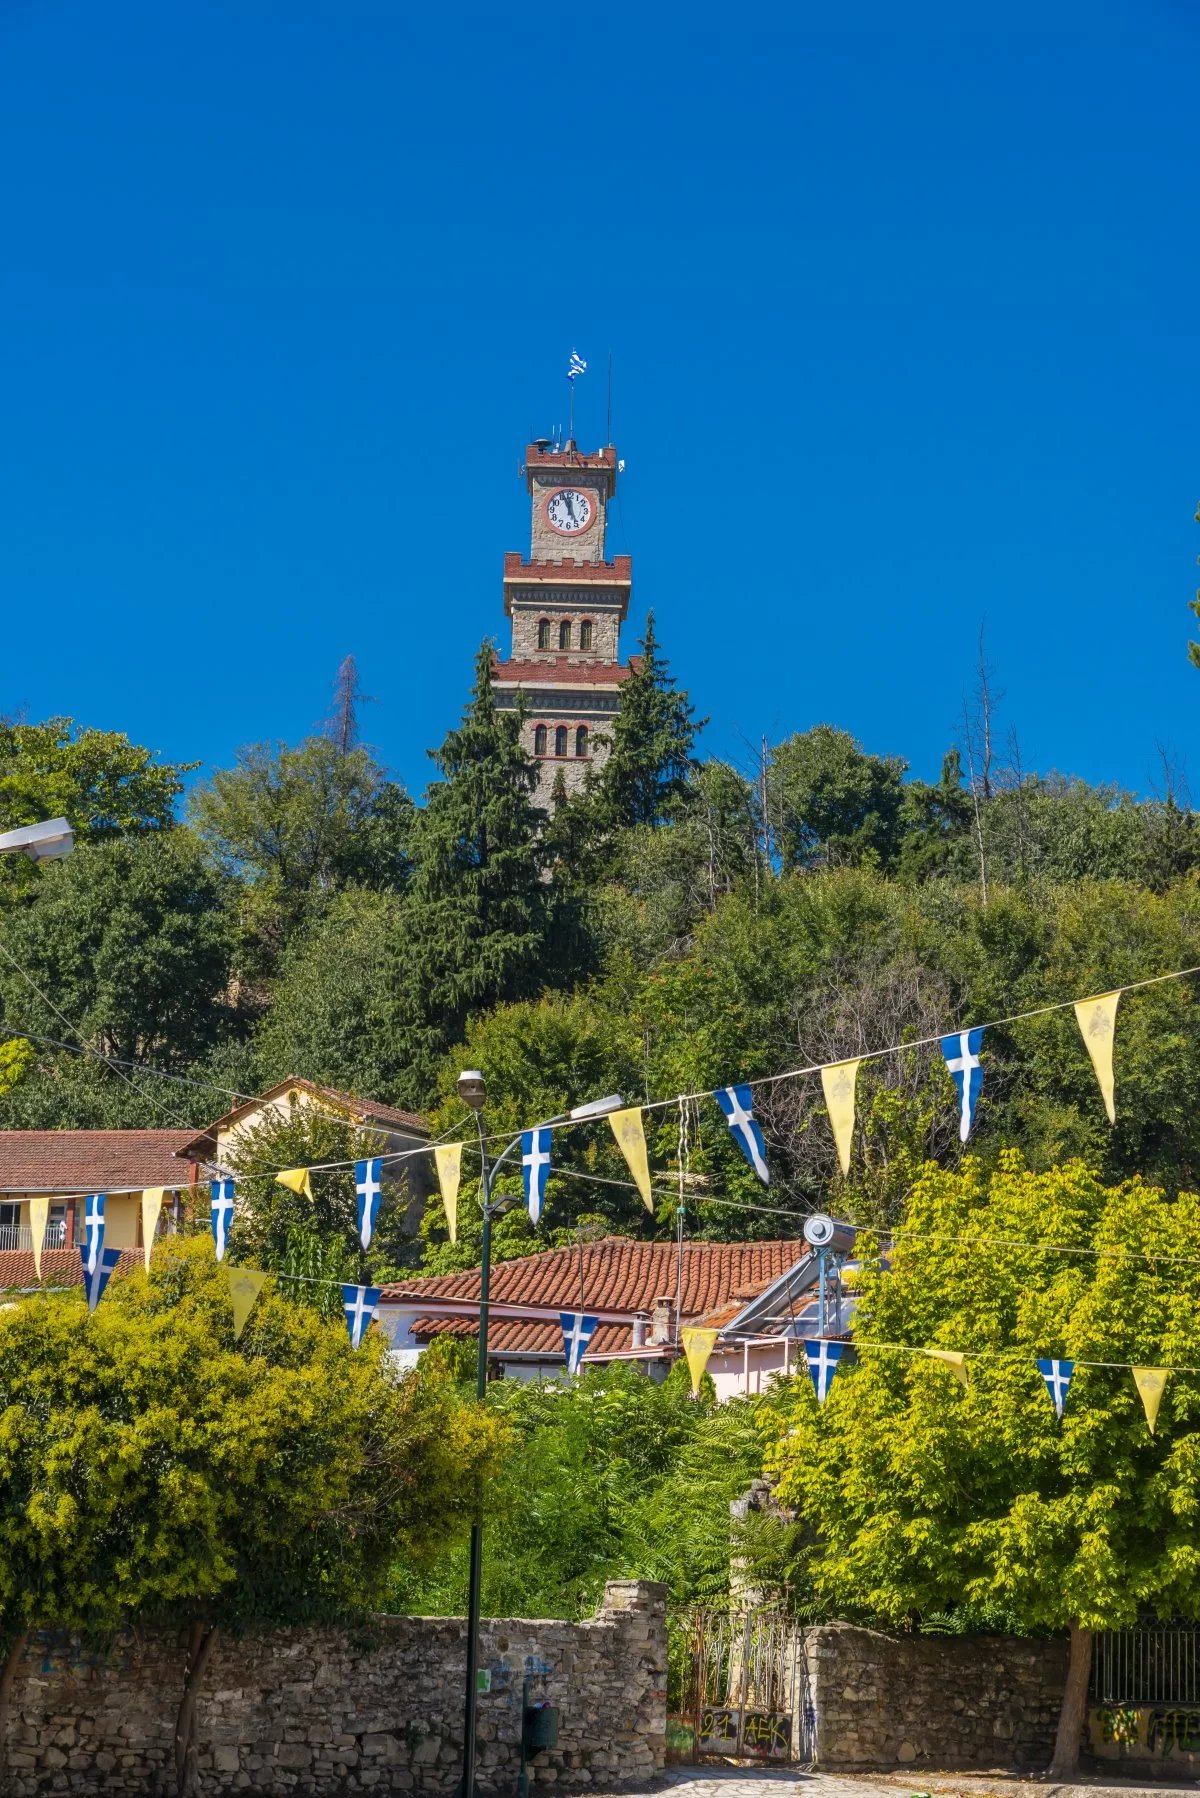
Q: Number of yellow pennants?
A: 11